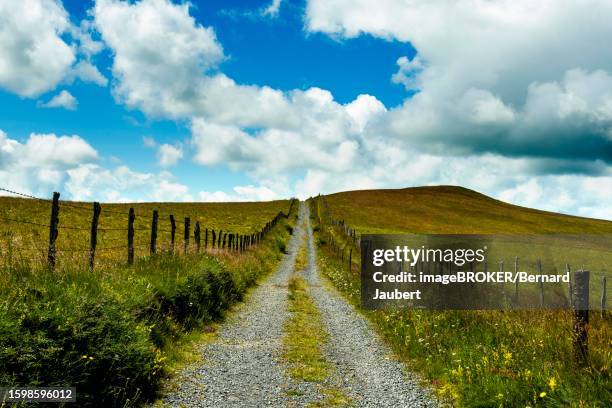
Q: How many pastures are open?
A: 2